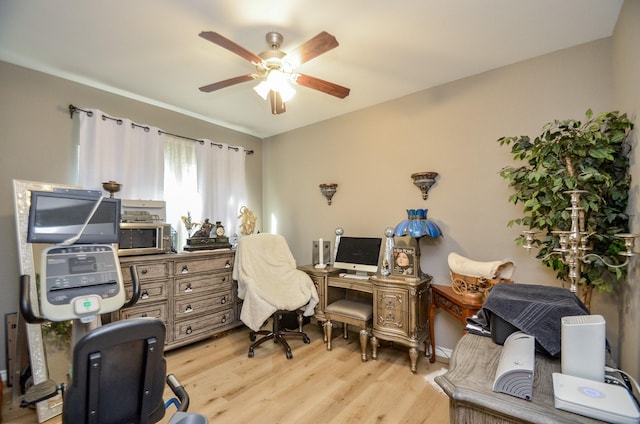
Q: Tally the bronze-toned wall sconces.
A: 2